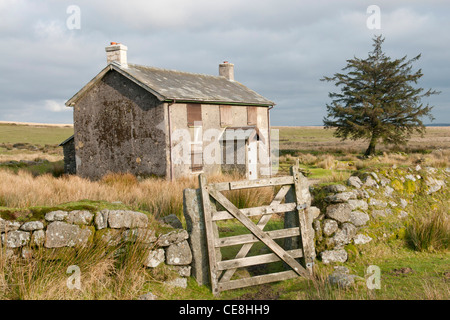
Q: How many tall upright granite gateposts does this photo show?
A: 2